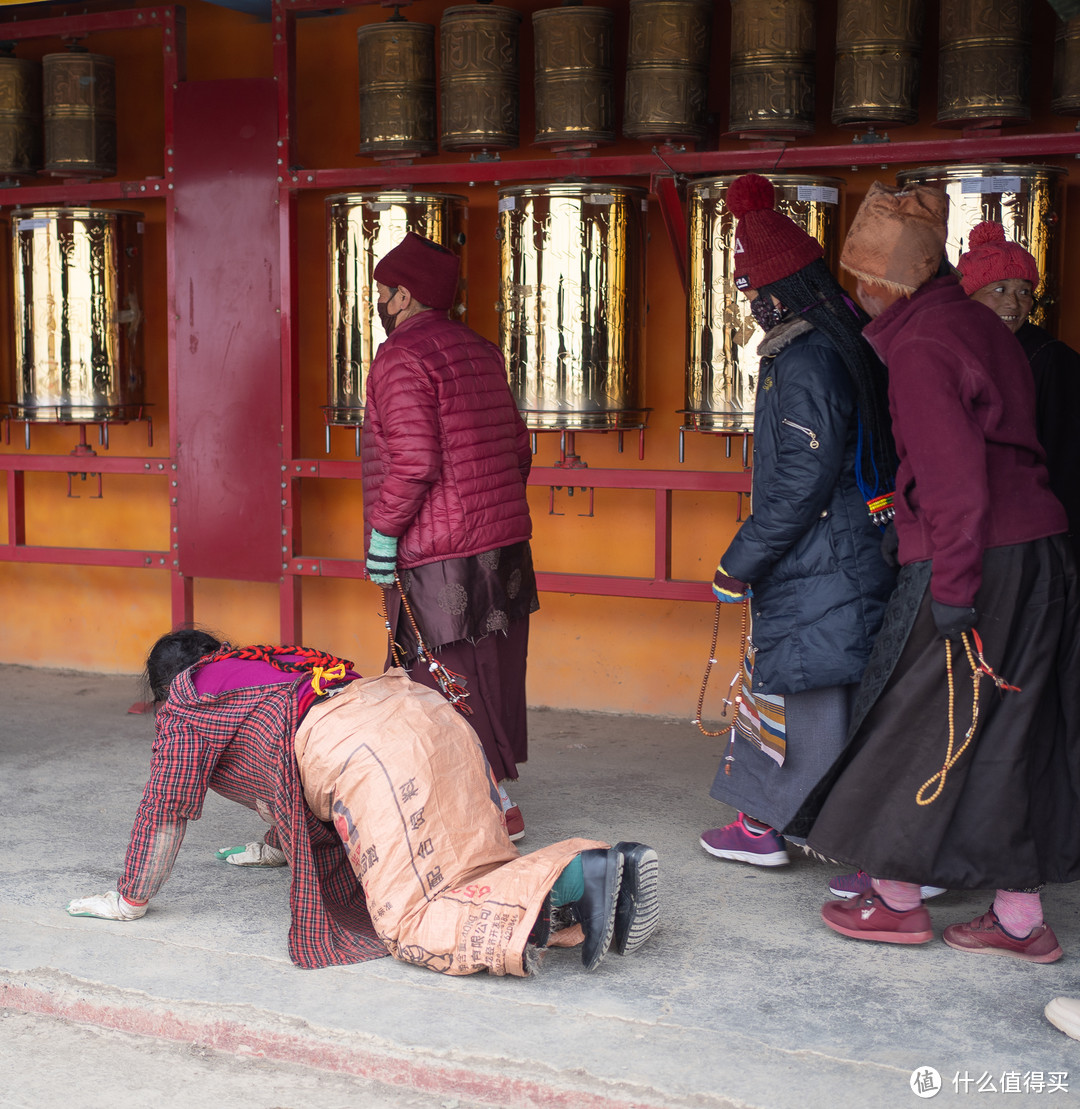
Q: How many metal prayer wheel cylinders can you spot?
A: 15